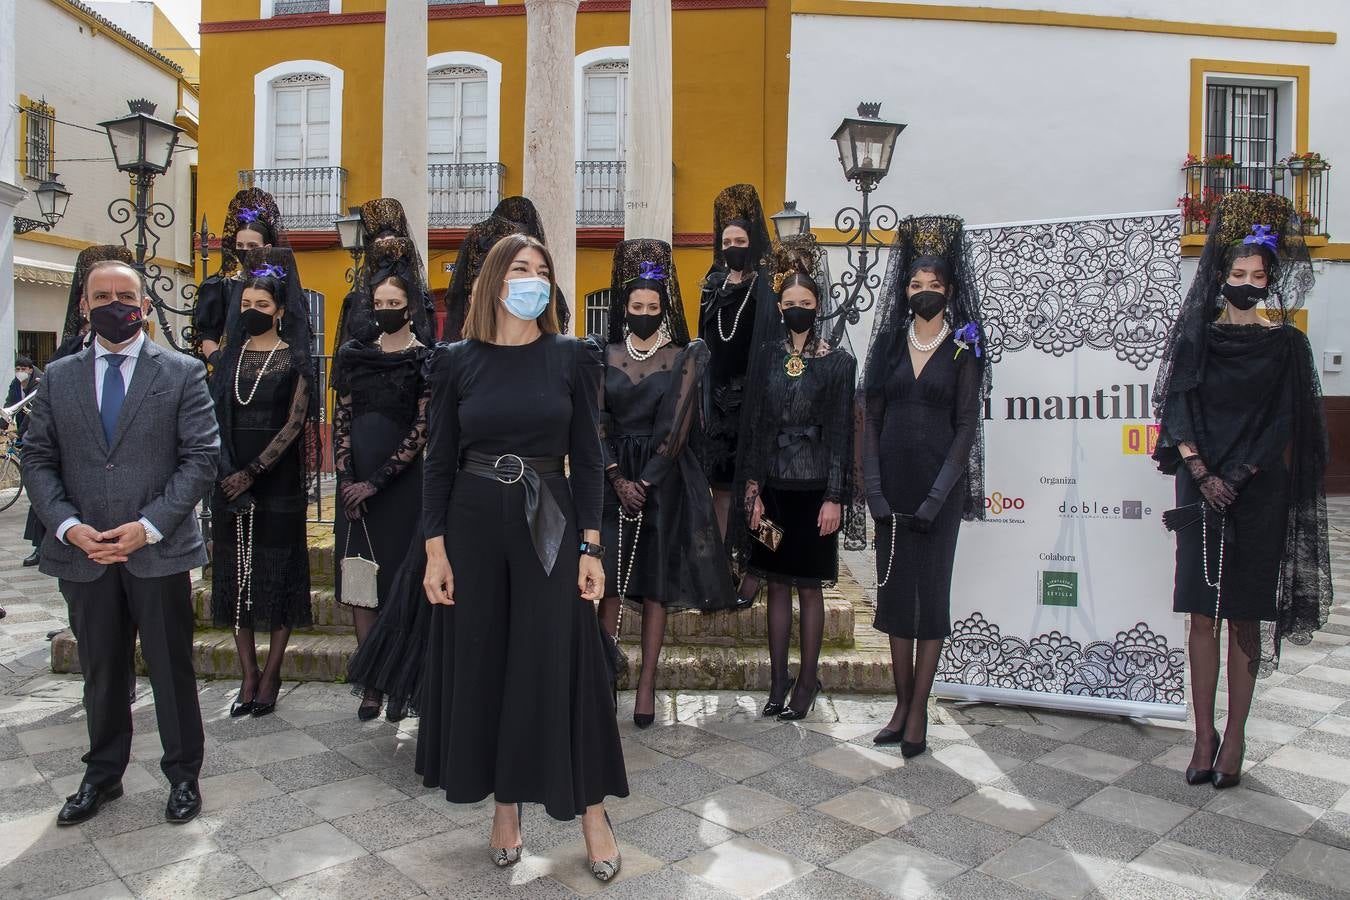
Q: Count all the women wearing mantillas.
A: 12